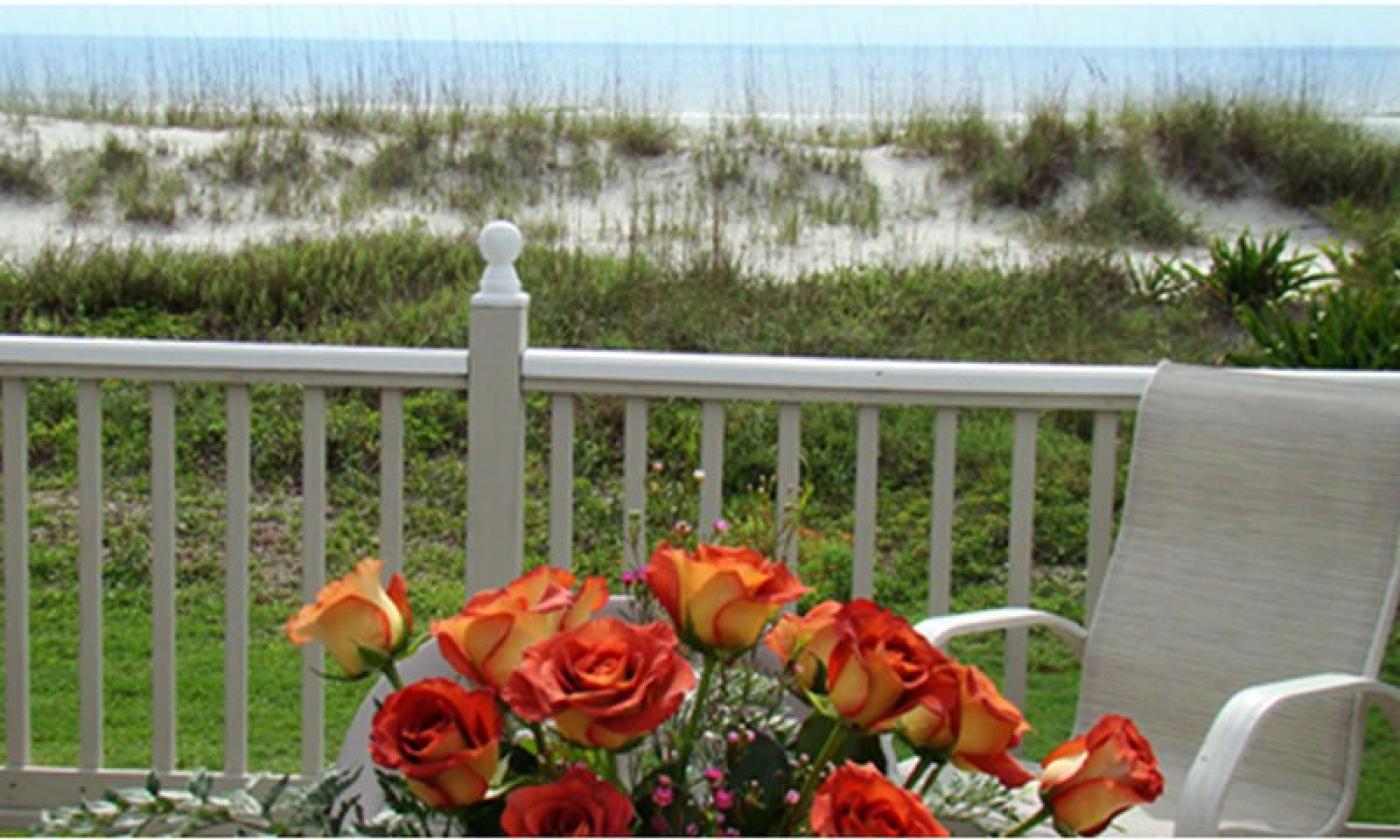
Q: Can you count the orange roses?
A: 11